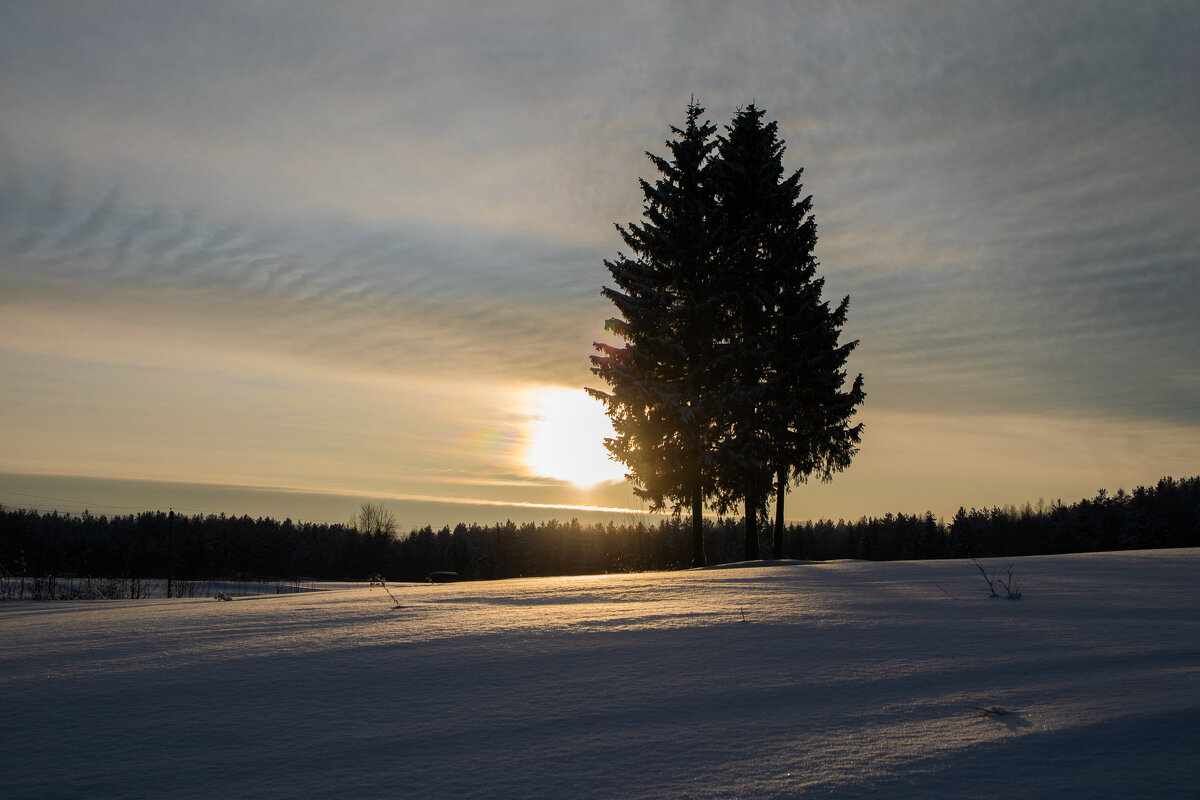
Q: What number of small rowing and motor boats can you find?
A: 0